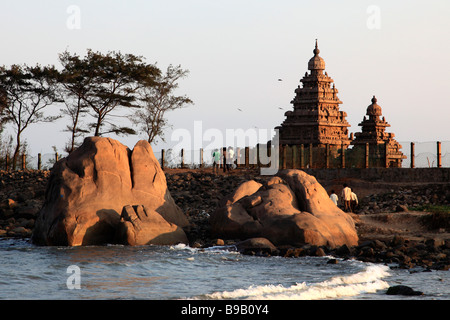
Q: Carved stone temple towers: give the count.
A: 2